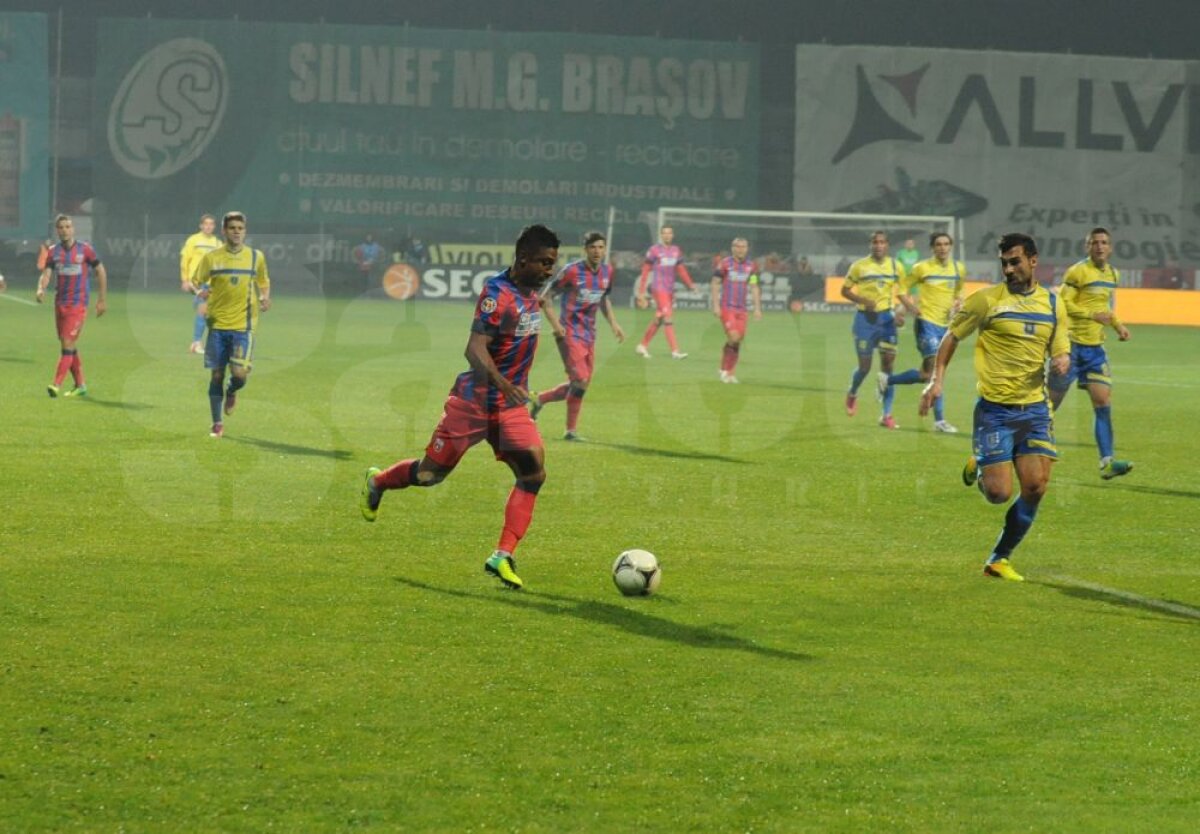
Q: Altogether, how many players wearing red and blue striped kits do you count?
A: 5